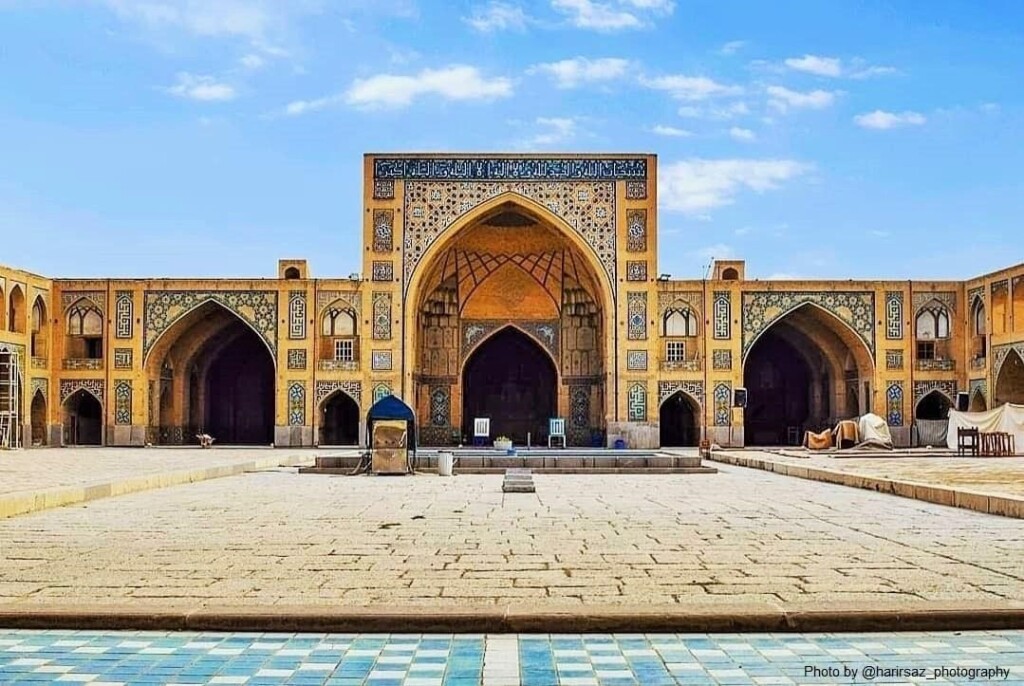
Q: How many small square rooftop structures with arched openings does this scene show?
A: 2